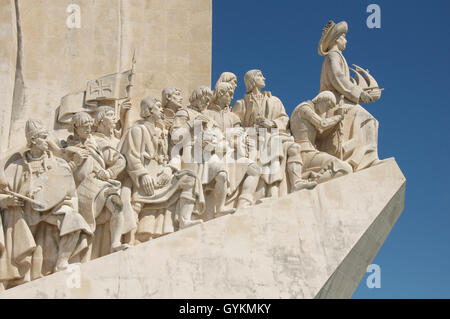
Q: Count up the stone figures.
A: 11